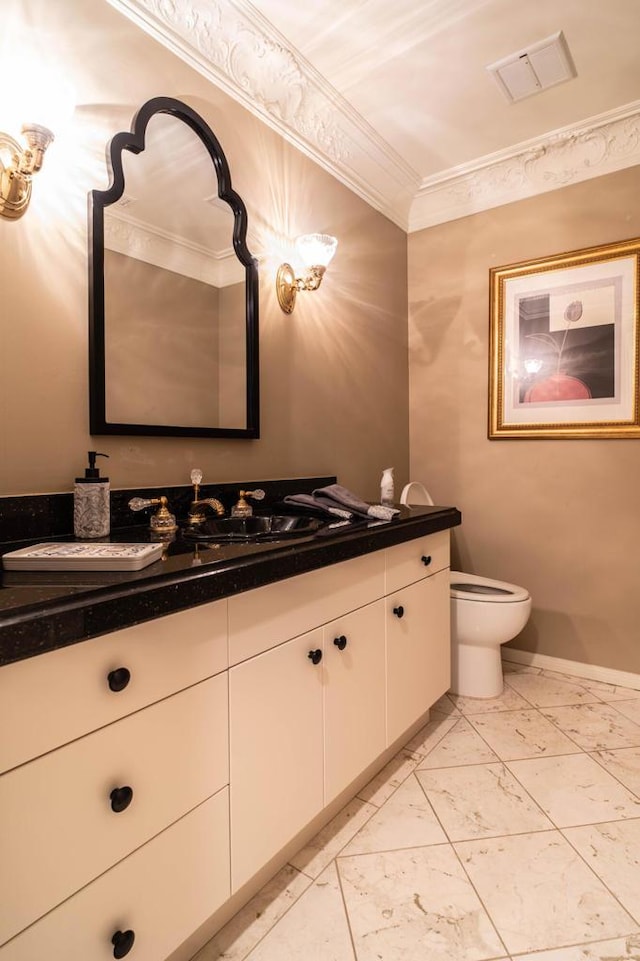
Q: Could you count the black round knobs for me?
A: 7